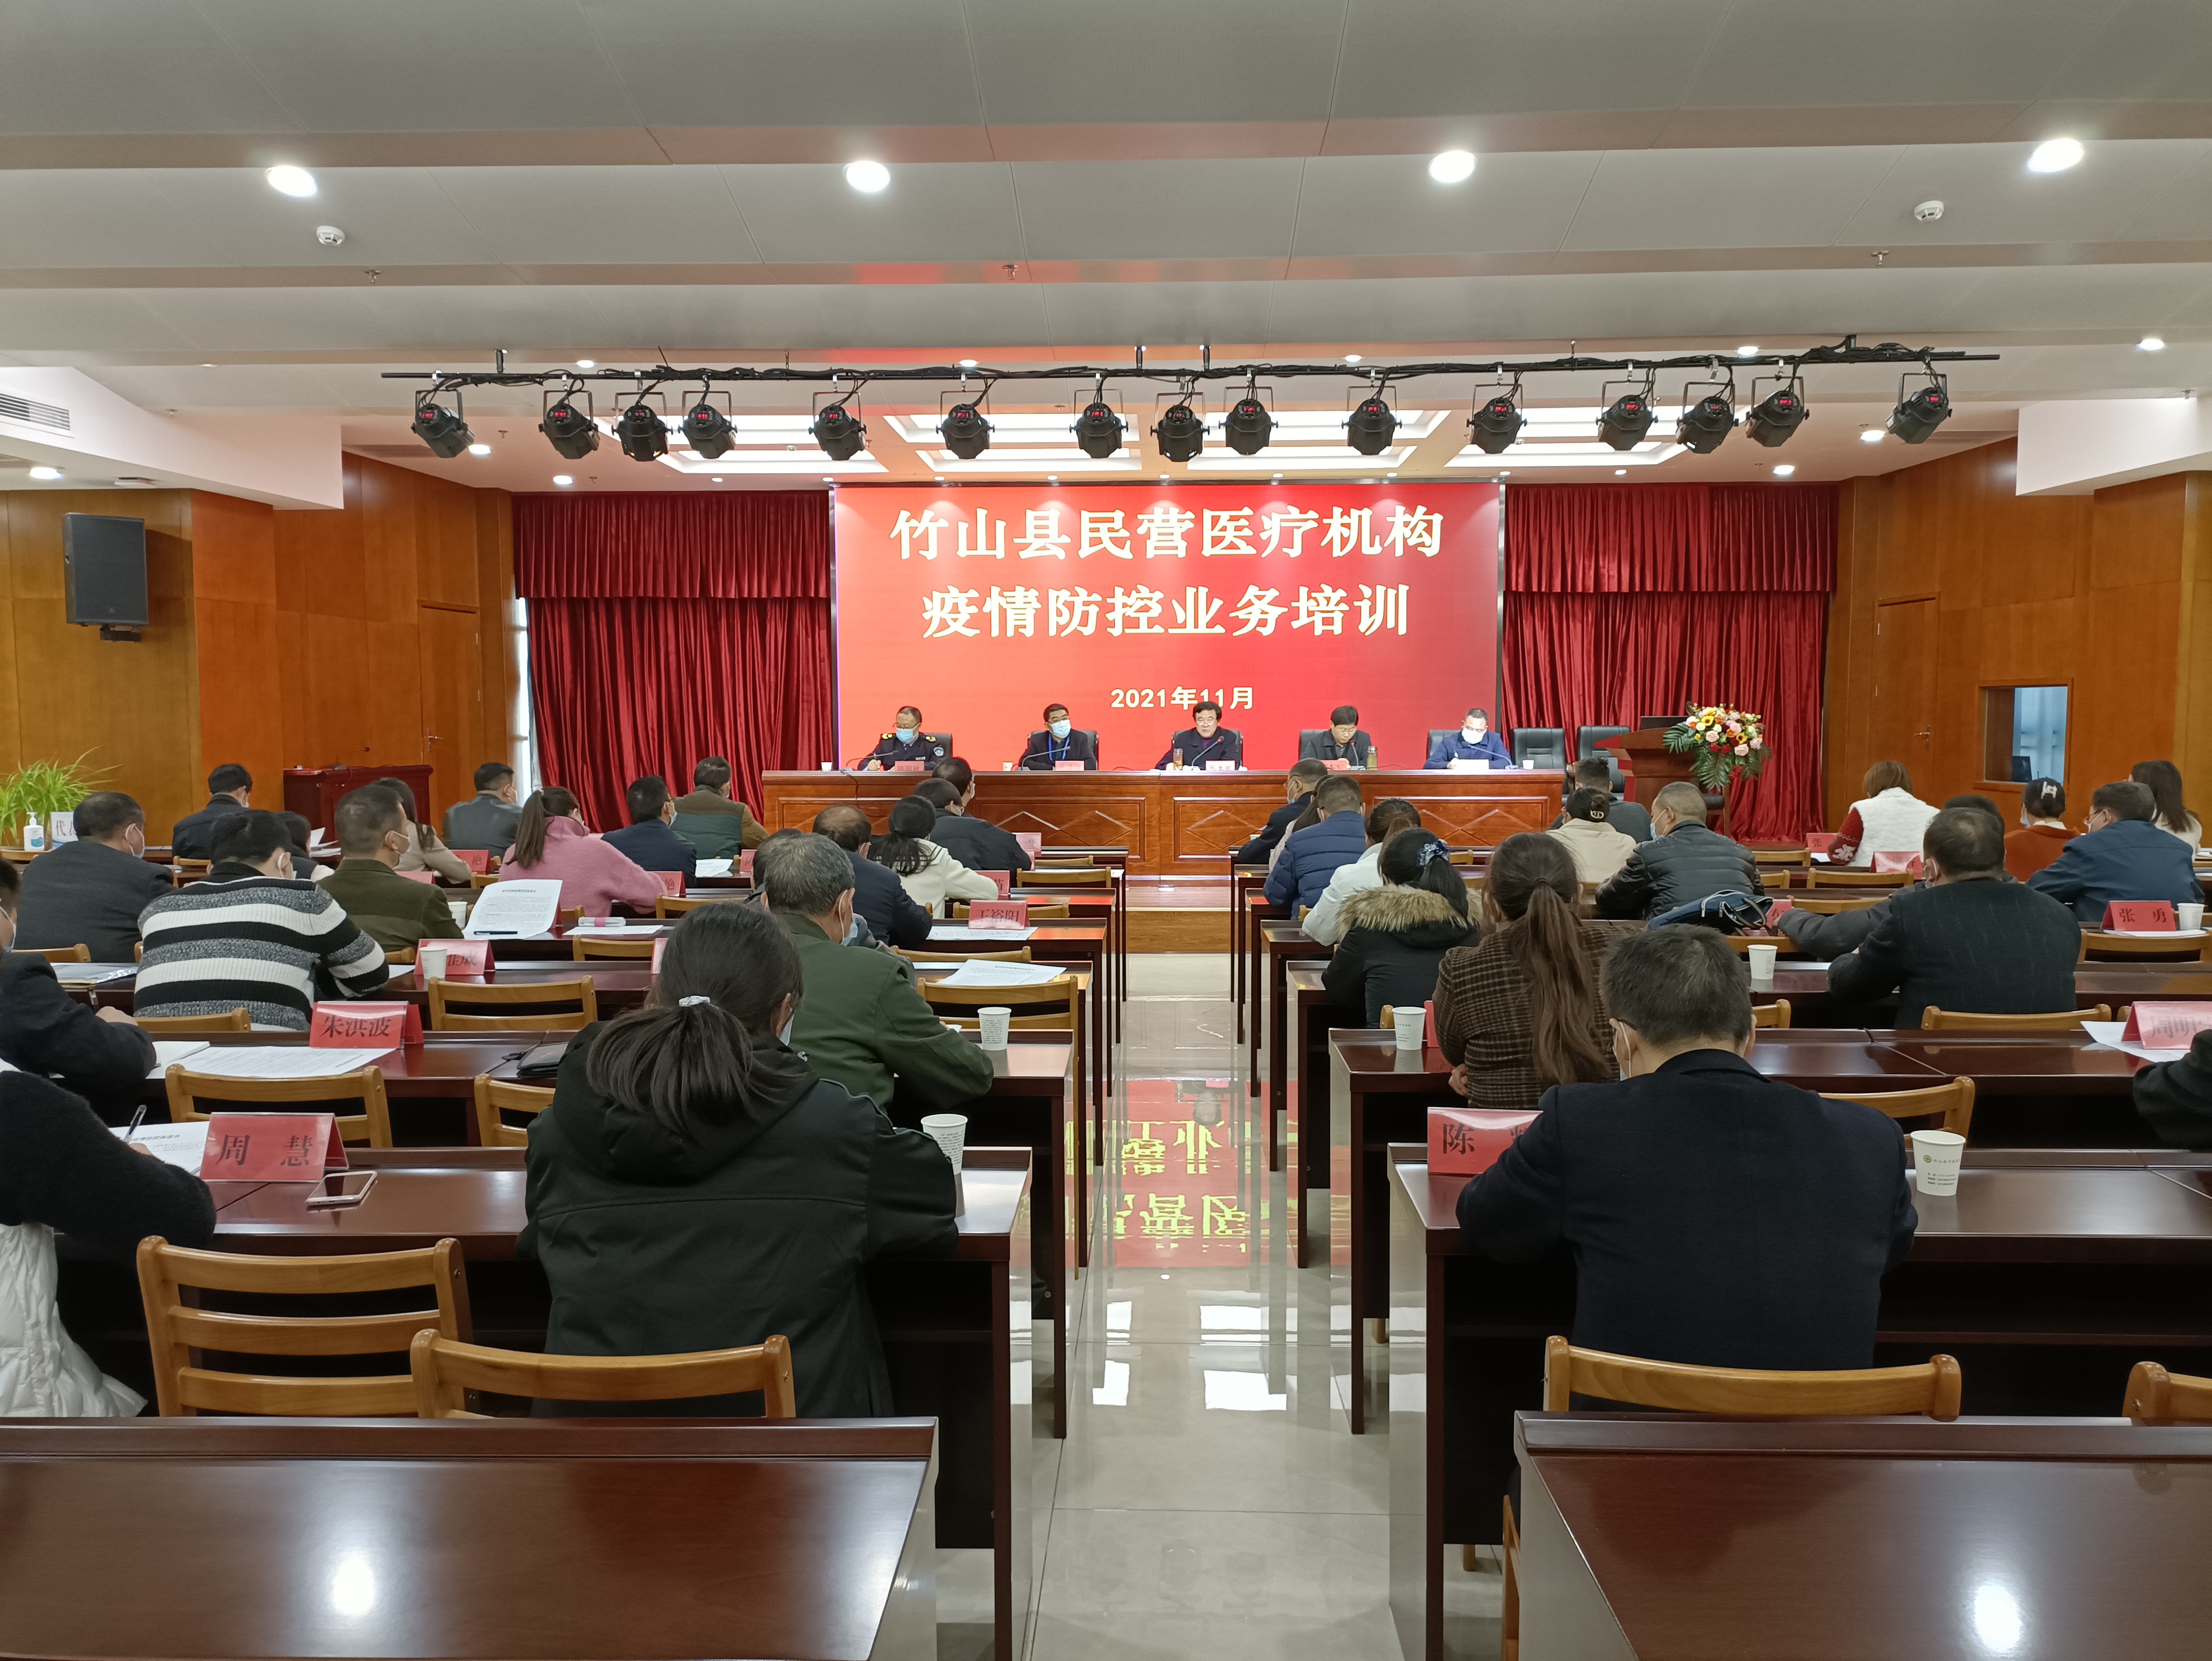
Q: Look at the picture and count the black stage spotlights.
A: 15